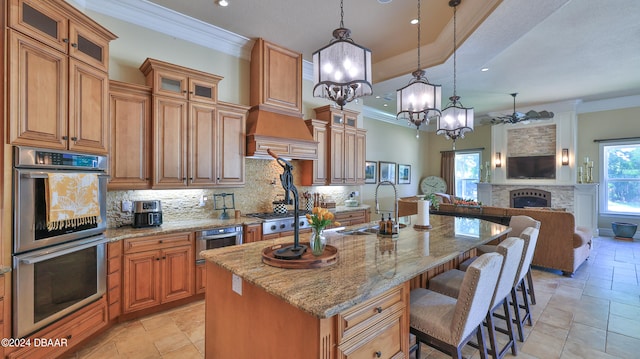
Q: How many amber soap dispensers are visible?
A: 2